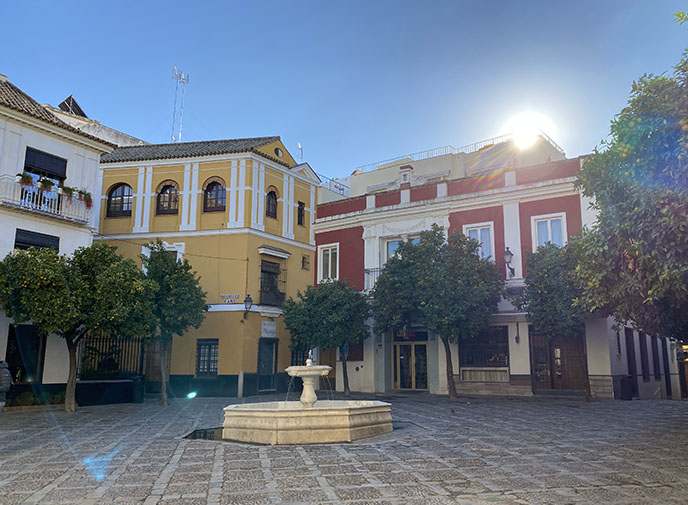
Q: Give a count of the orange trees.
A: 6